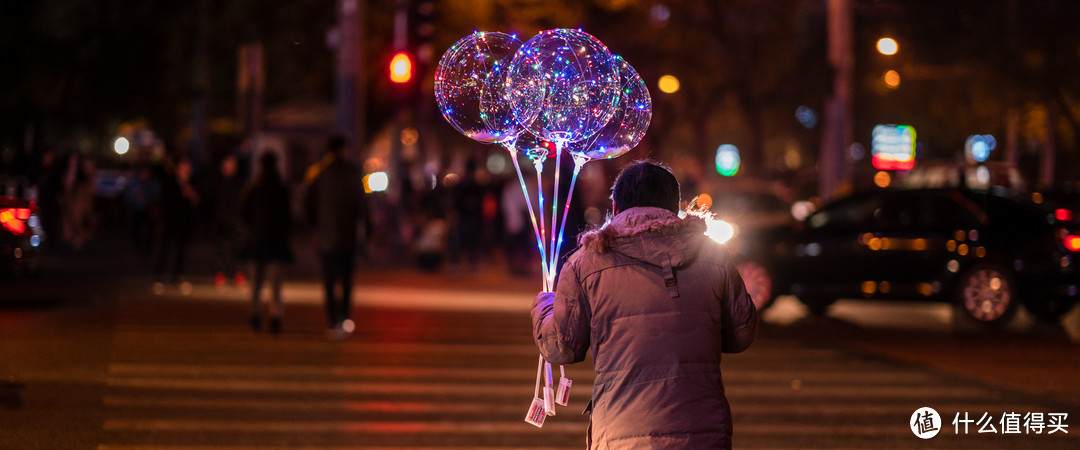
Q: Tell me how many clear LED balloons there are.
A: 4